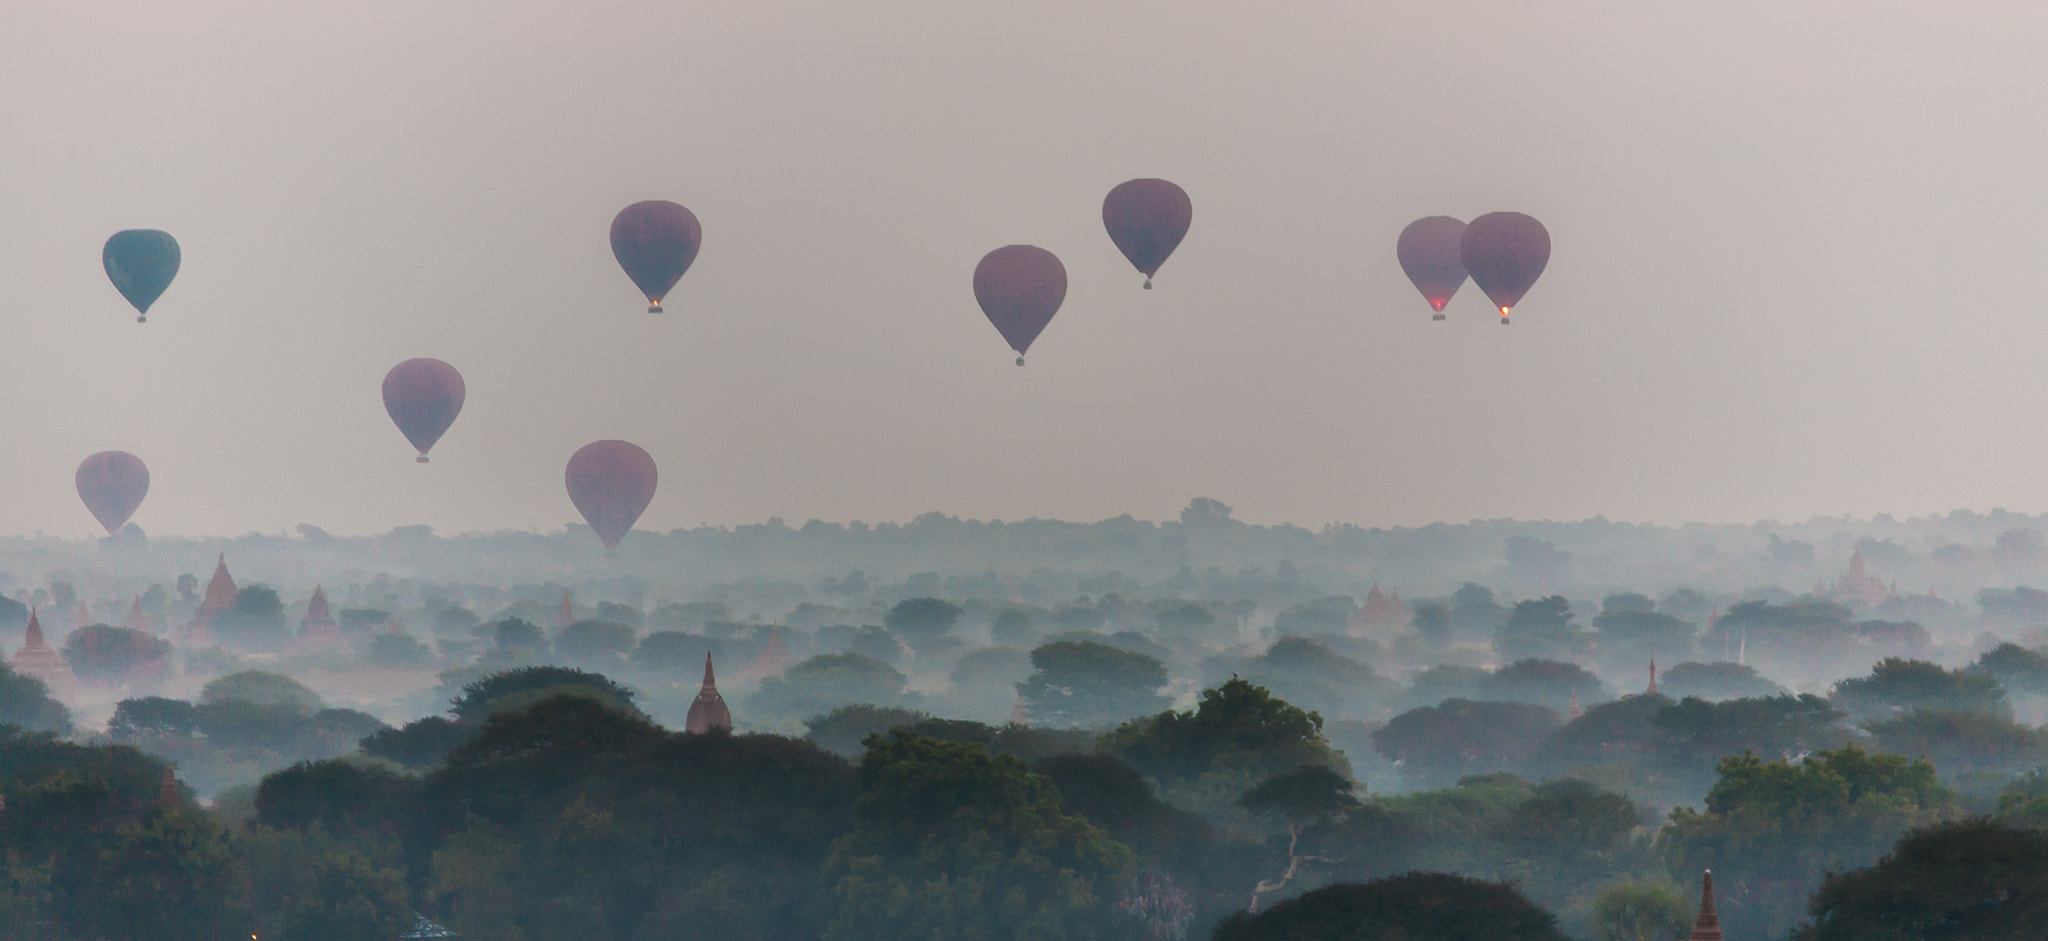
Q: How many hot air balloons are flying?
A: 9